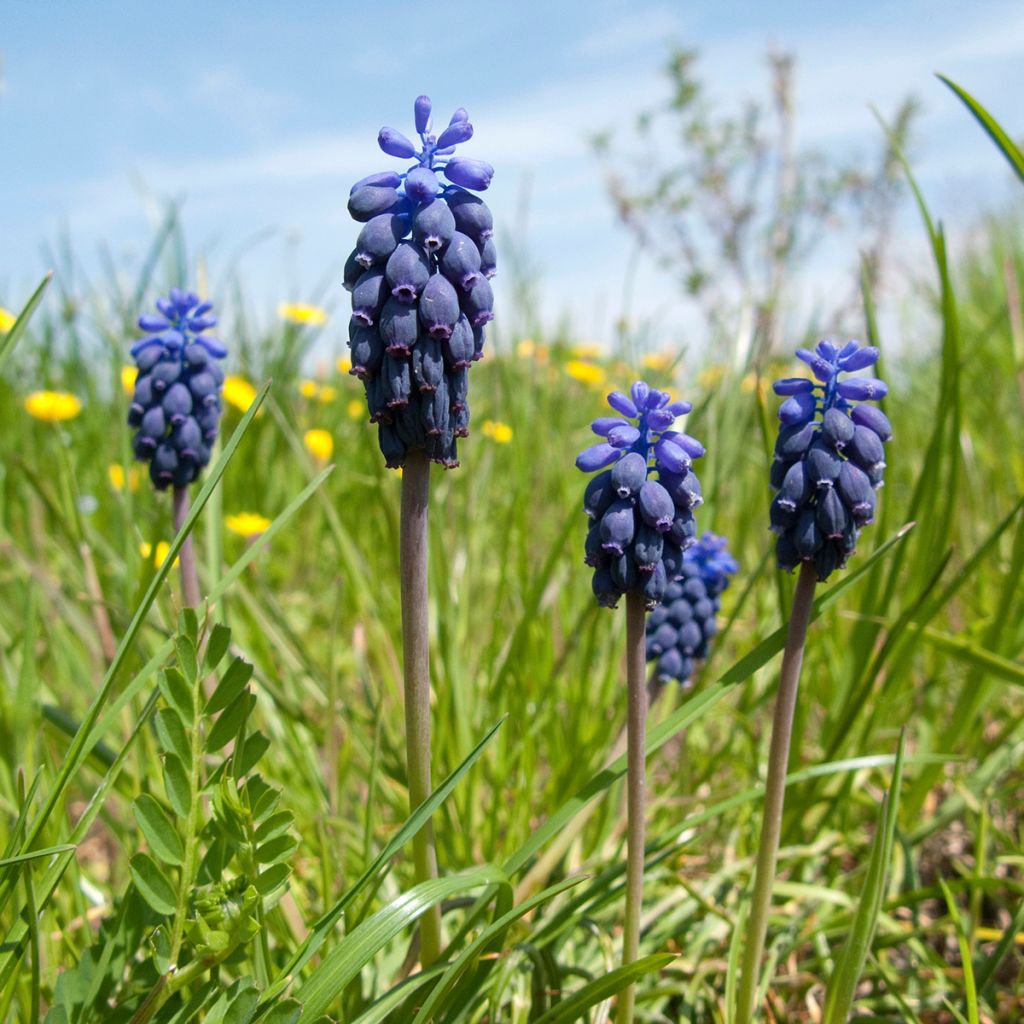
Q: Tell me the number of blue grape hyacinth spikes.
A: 5